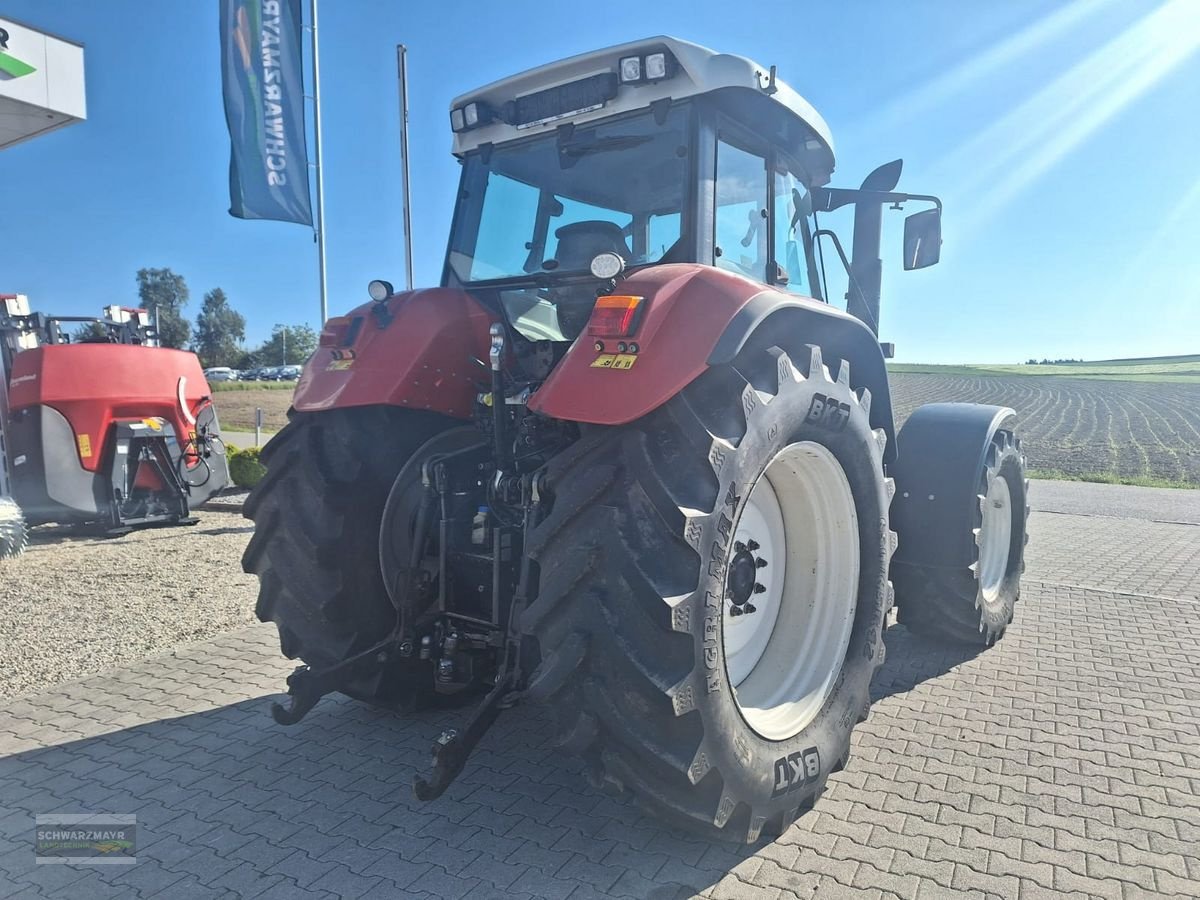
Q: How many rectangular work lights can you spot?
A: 4